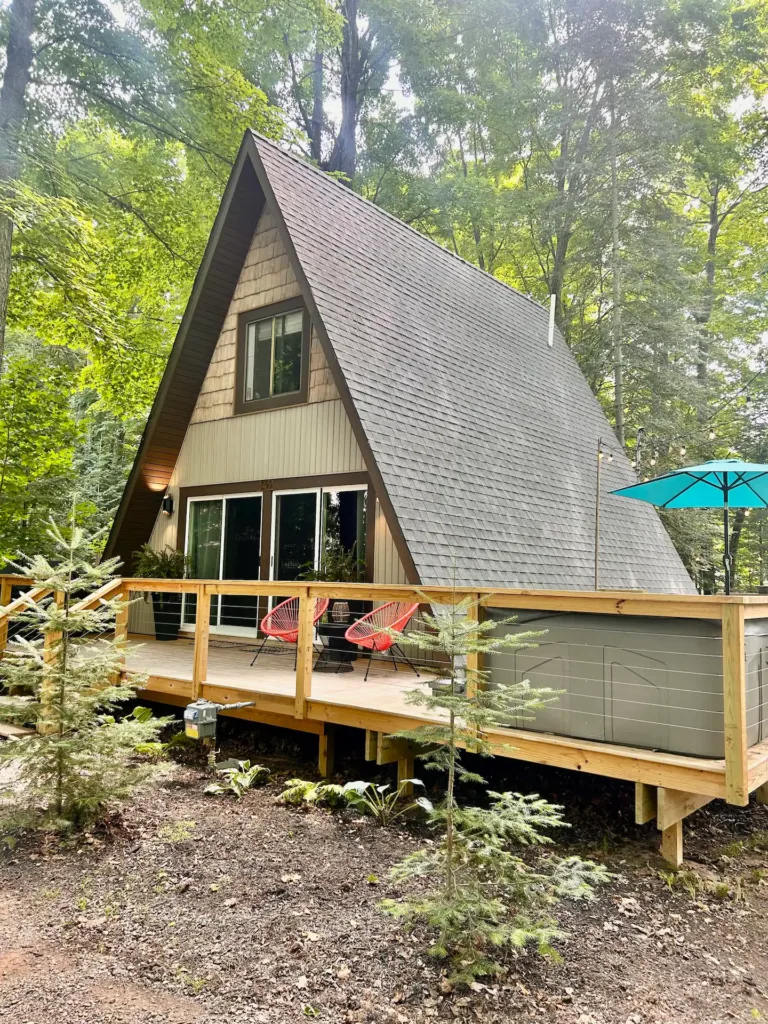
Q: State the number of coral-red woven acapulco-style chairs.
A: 2